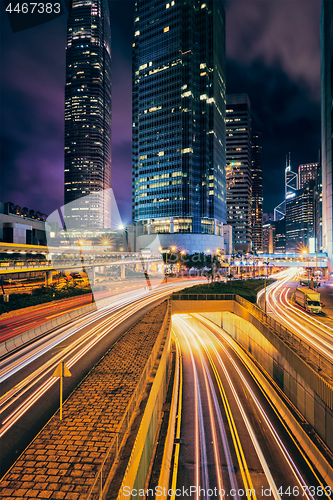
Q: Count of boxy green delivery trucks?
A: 1